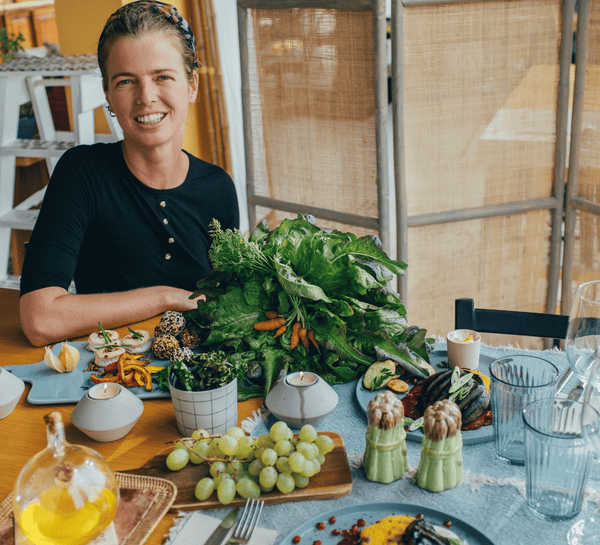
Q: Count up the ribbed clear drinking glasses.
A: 2